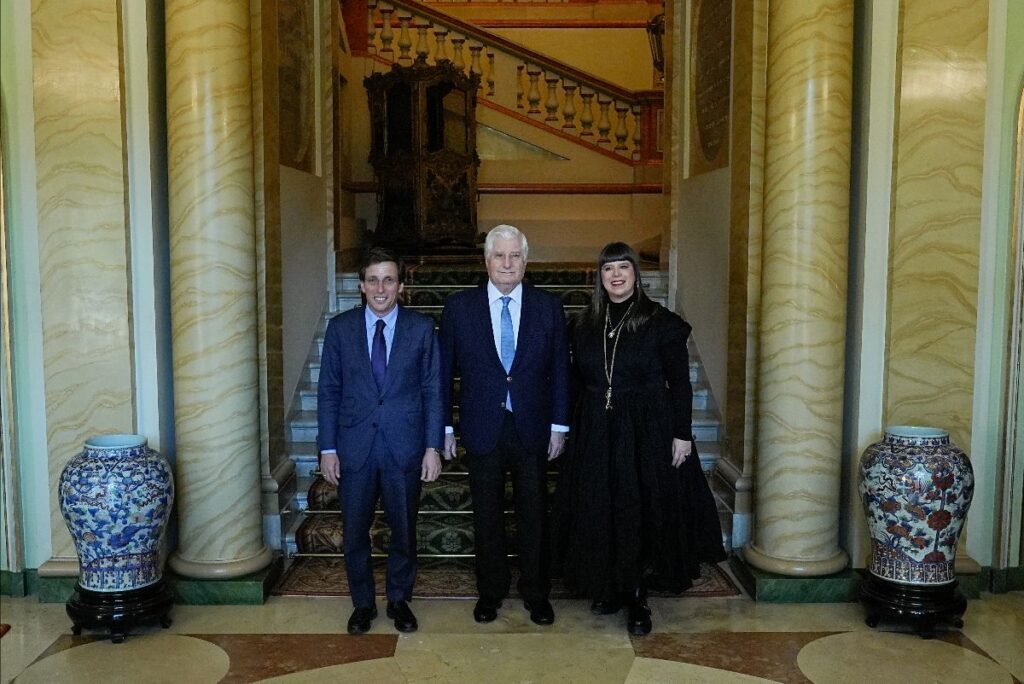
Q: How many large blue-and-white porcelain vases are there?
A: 2